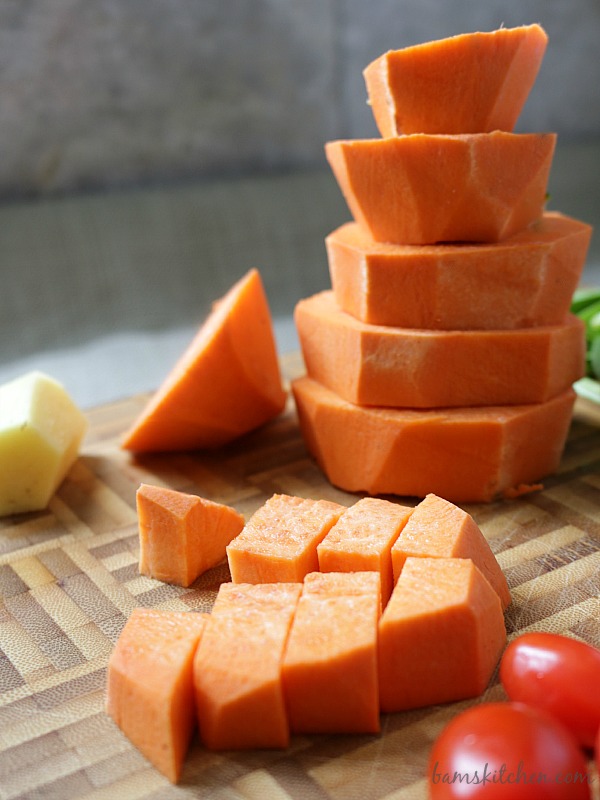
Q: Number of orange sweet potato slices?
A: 14